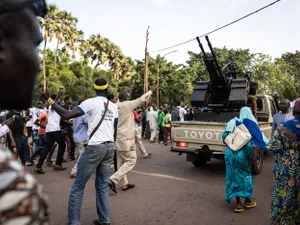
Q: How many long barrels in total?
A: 2